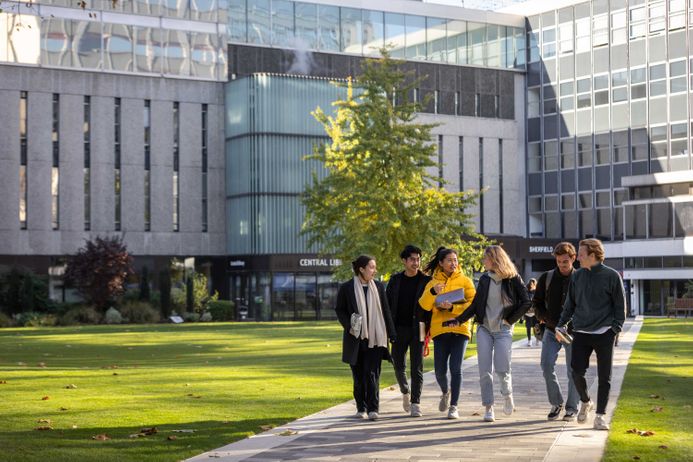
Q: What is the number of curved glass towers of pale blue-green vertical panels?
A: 1